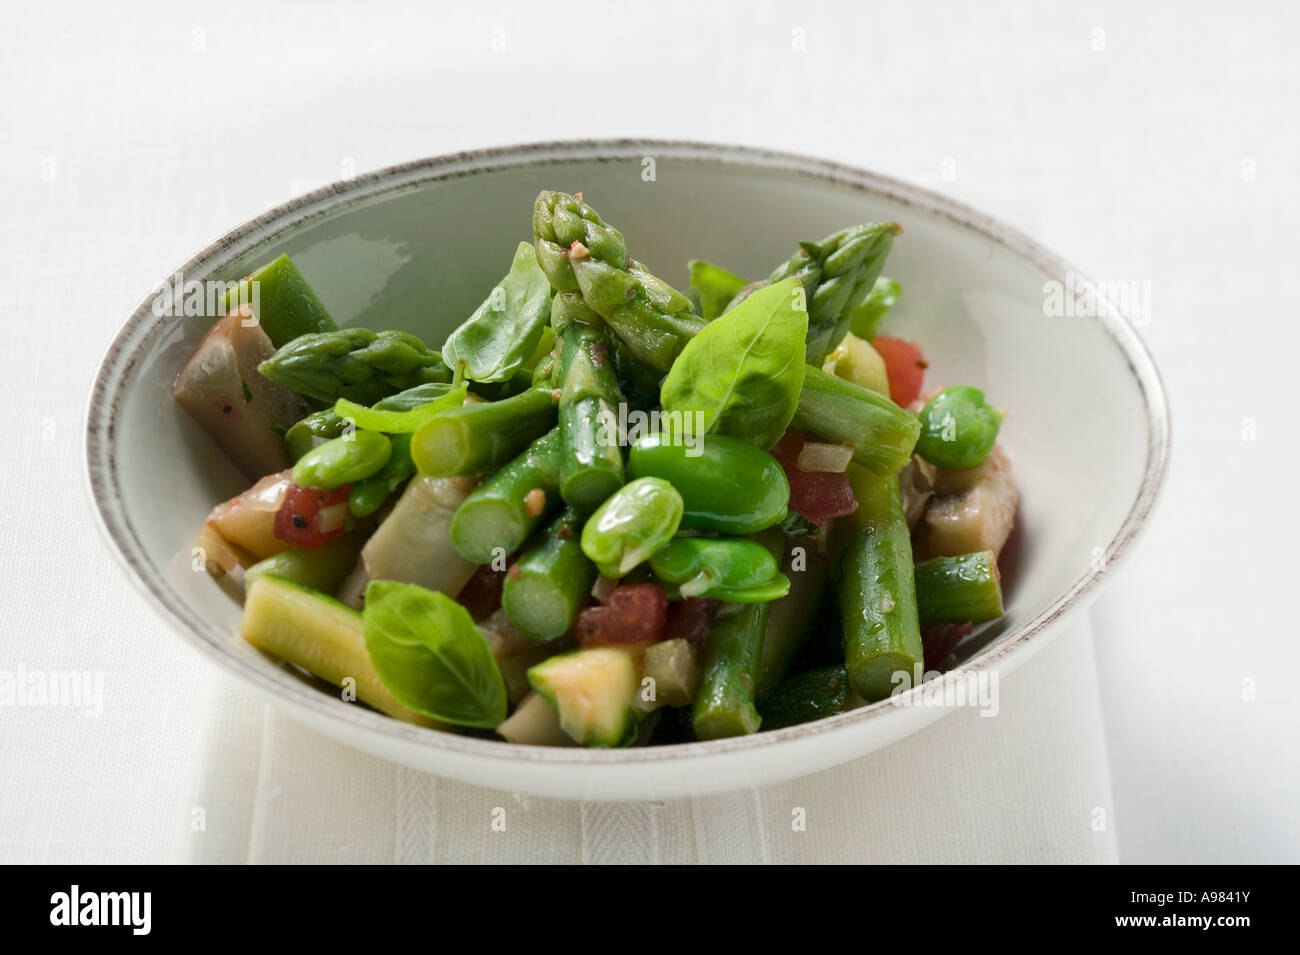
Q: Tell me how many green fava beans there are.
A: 6